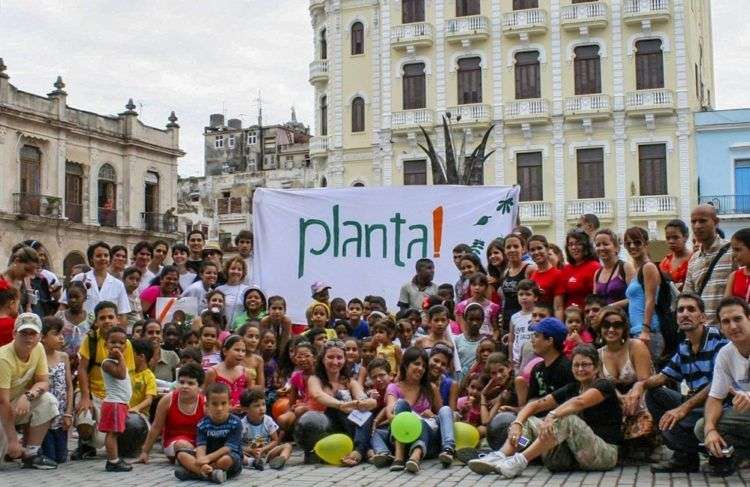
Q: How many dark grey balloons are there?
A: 3